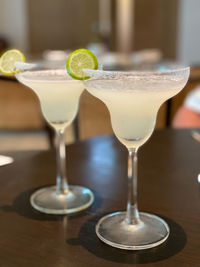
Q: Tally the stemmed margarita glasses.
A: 2